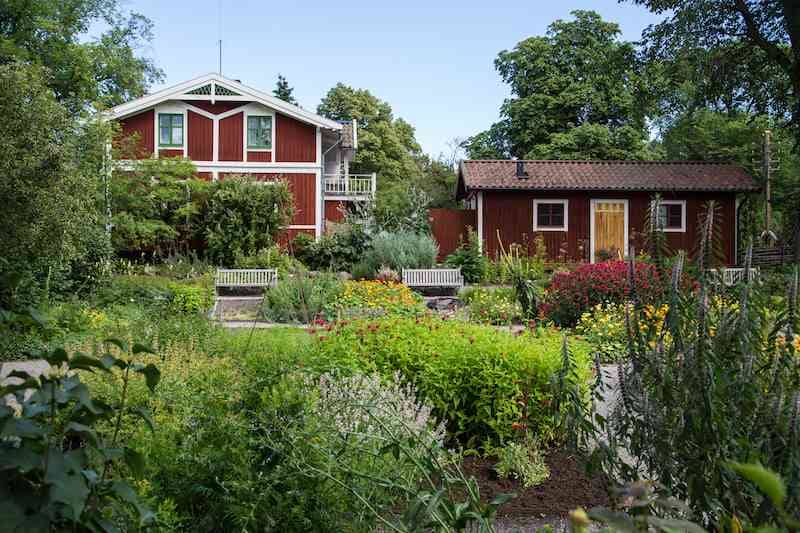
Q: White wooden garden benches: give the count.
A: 3